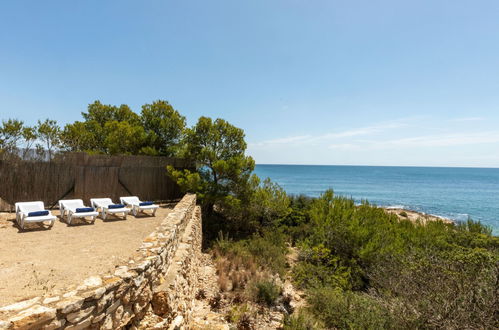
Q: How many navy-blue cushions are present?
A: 4